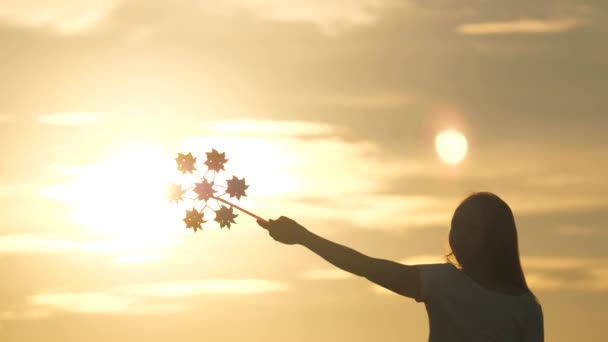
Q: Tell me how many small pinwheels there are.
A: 7